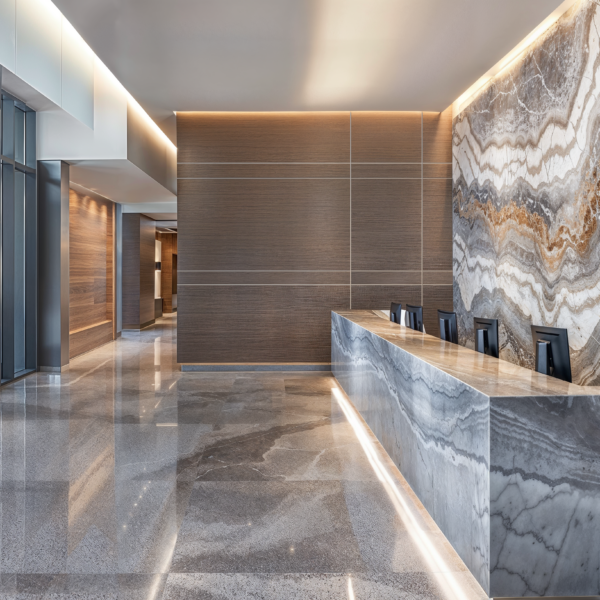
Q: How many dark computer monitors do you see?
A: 5